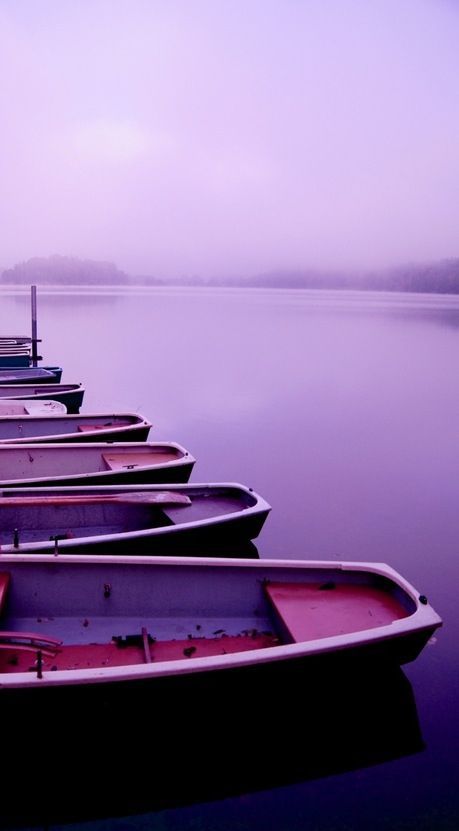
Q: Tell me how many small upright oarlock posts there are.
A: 3